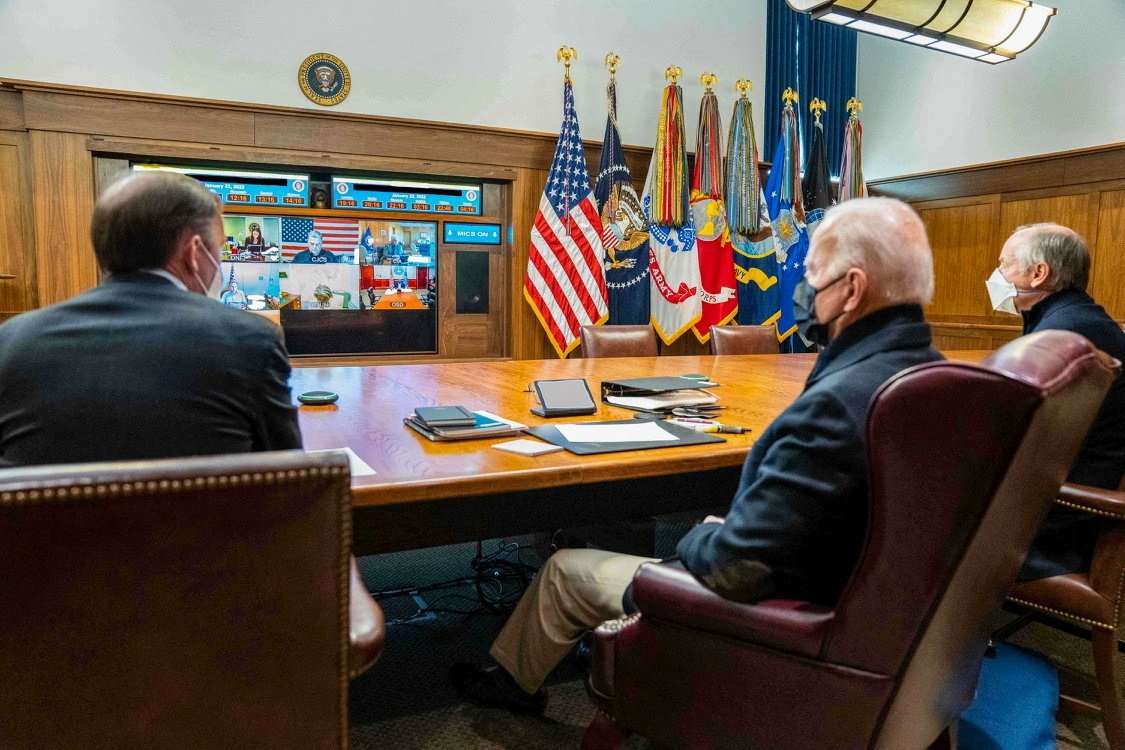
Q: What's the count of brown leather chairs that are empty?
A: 2